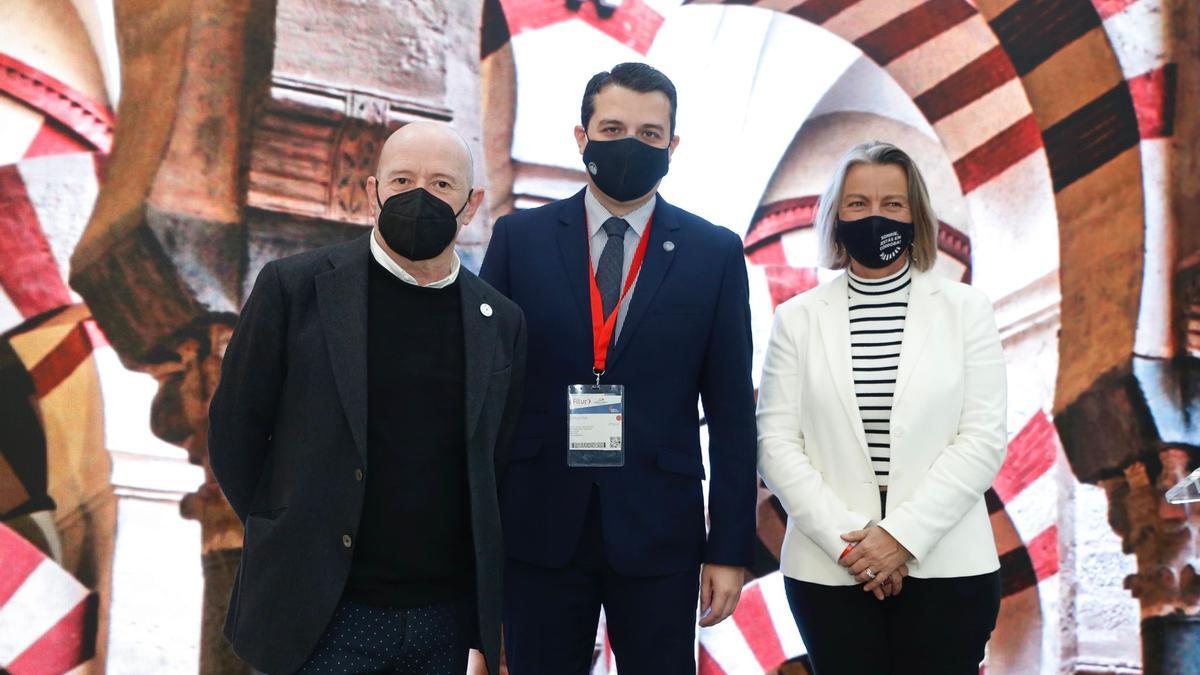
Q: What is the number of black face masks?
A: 3